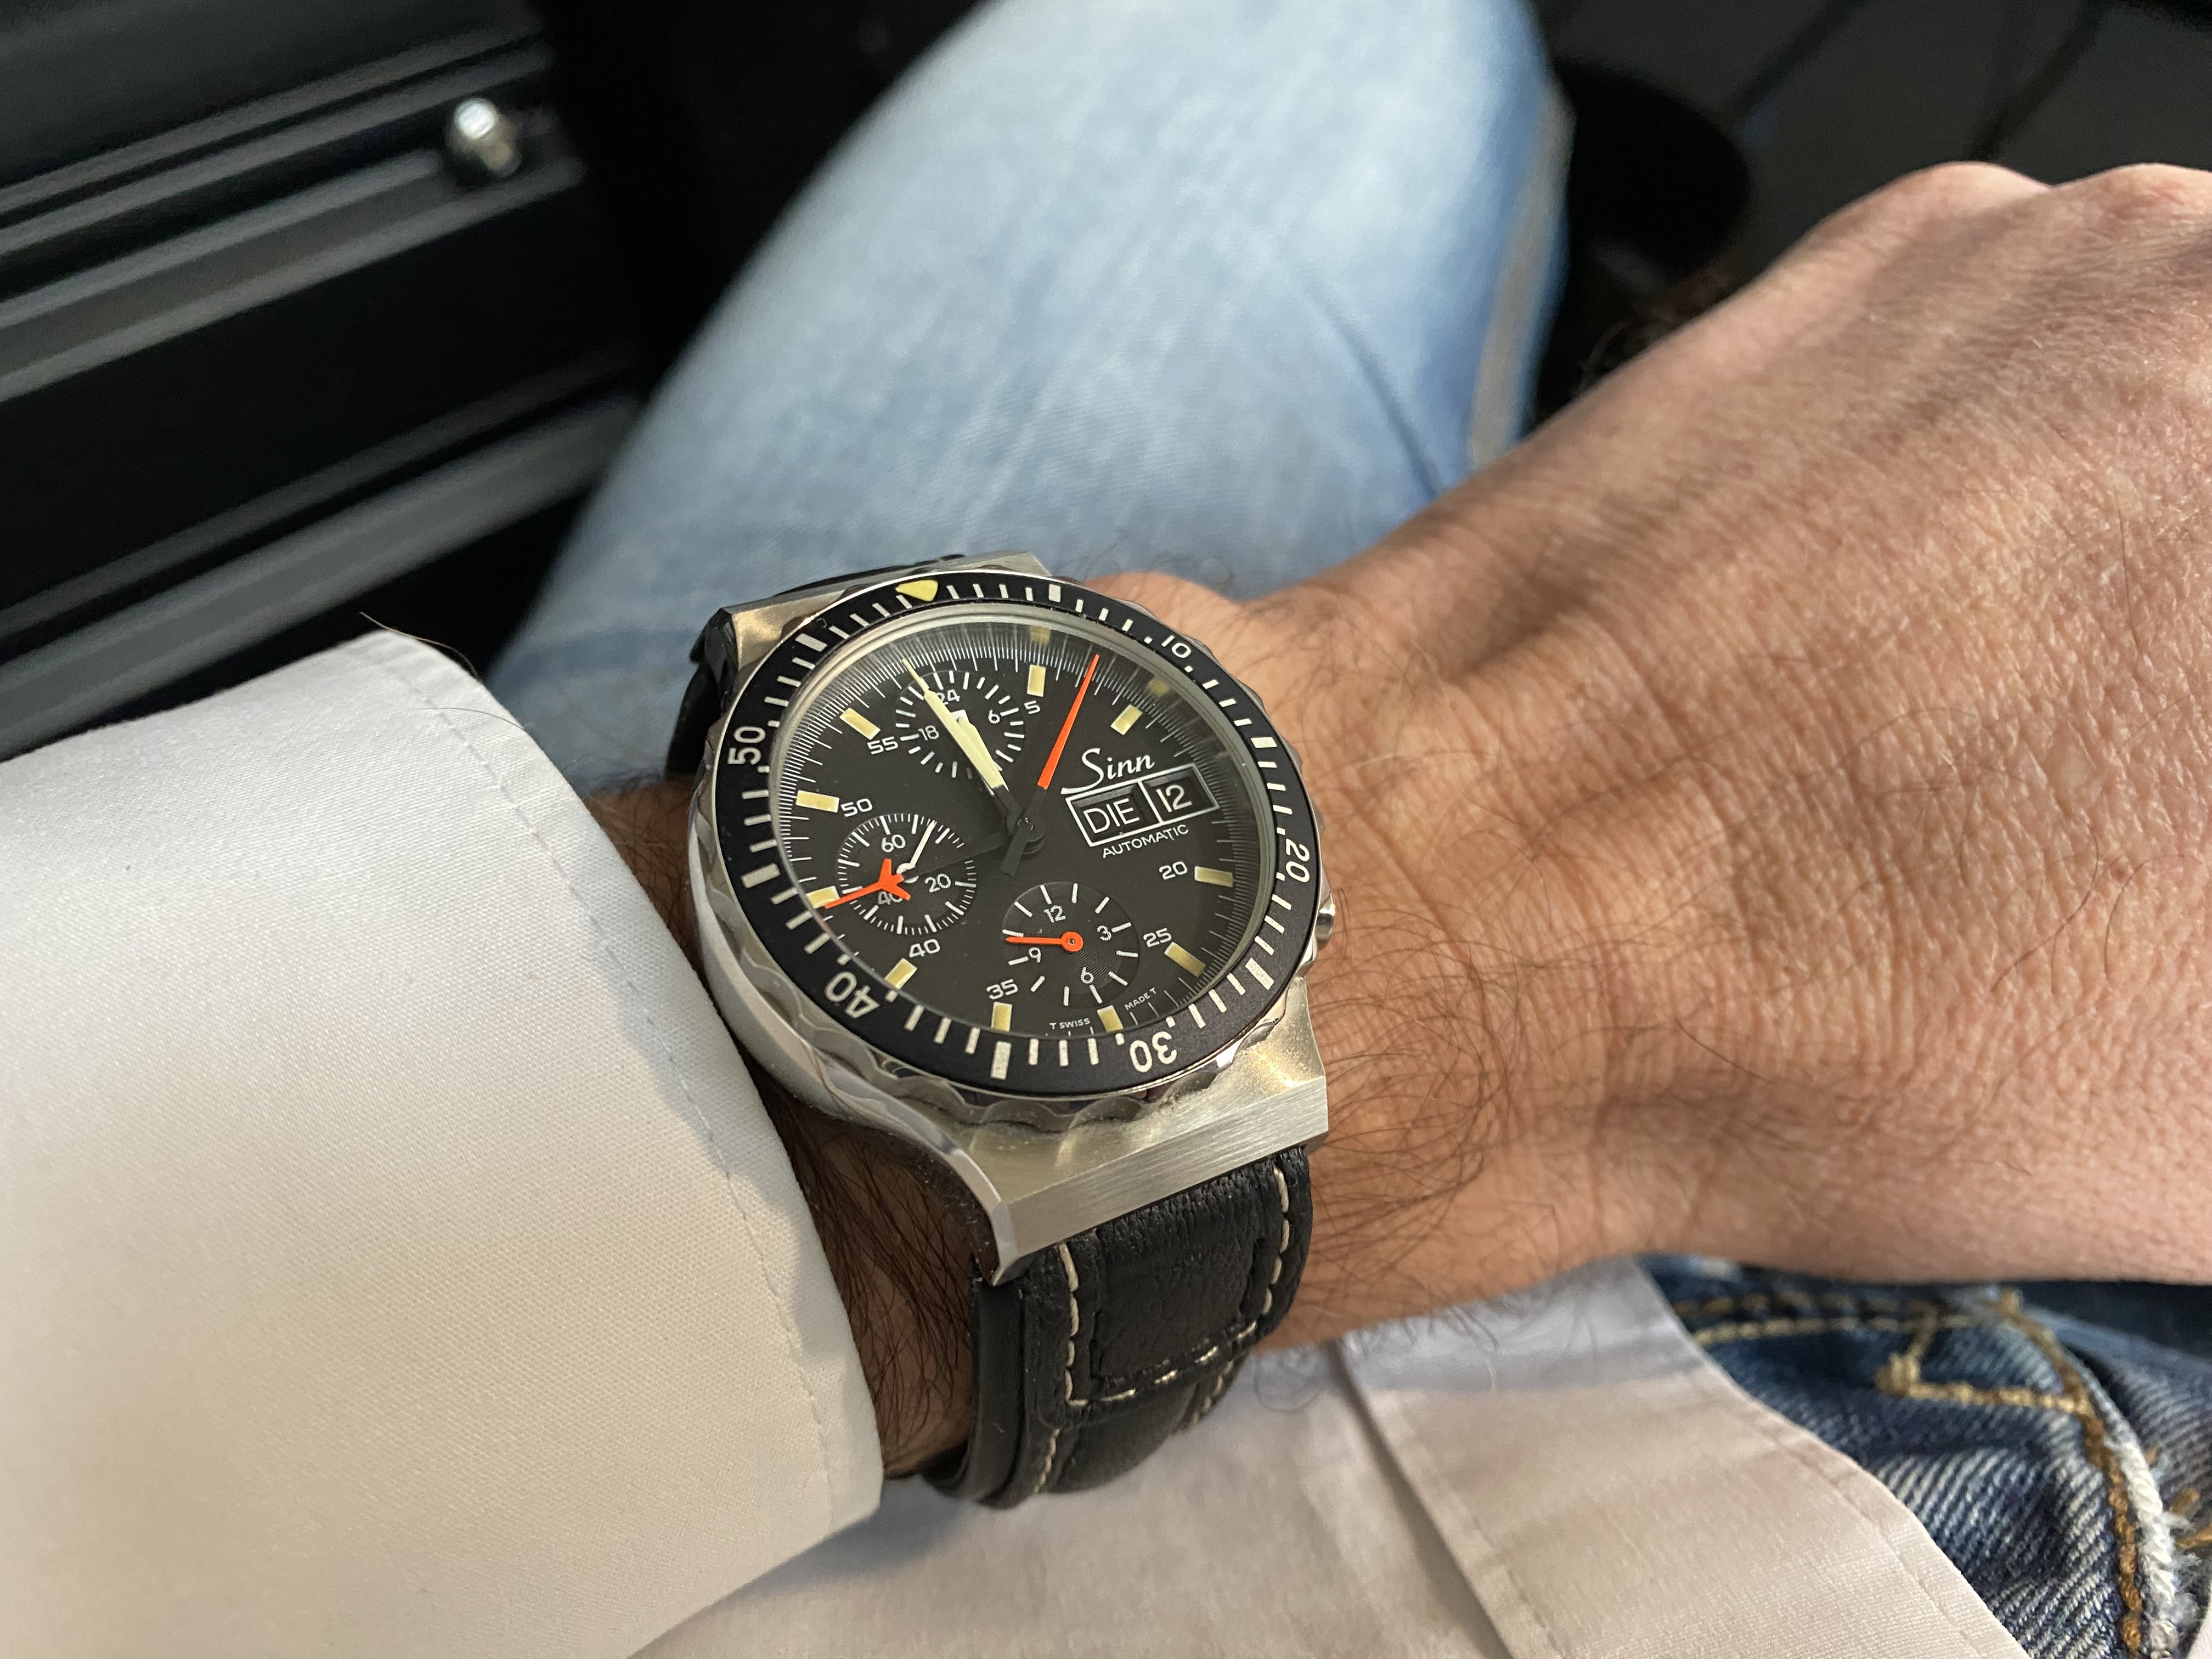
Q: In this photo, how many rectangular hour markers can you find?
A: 10